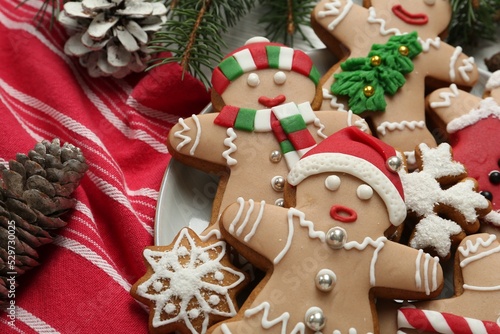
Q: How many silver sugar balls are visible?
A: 7